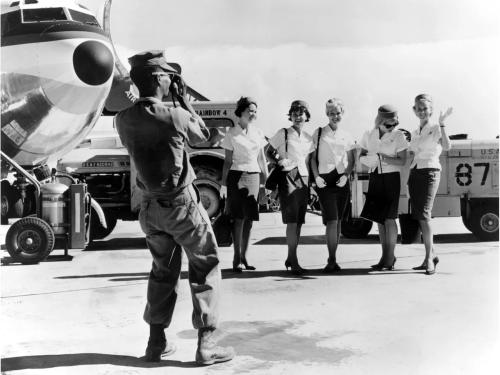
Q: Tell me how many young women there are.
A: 5